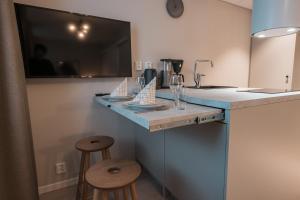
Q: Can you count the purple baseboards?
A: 0